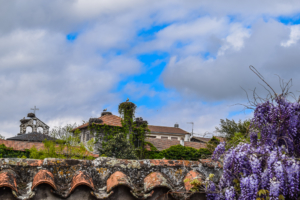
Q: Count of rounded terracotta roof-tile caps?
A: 6